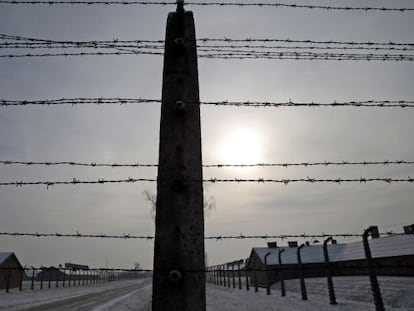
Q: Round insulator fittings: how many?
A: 3